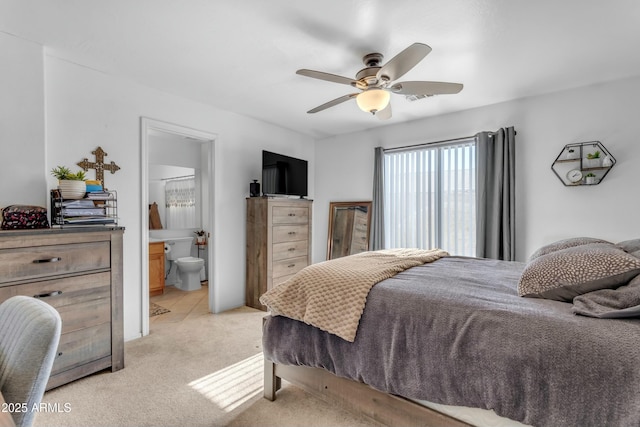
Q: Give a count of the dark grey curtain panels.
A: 2